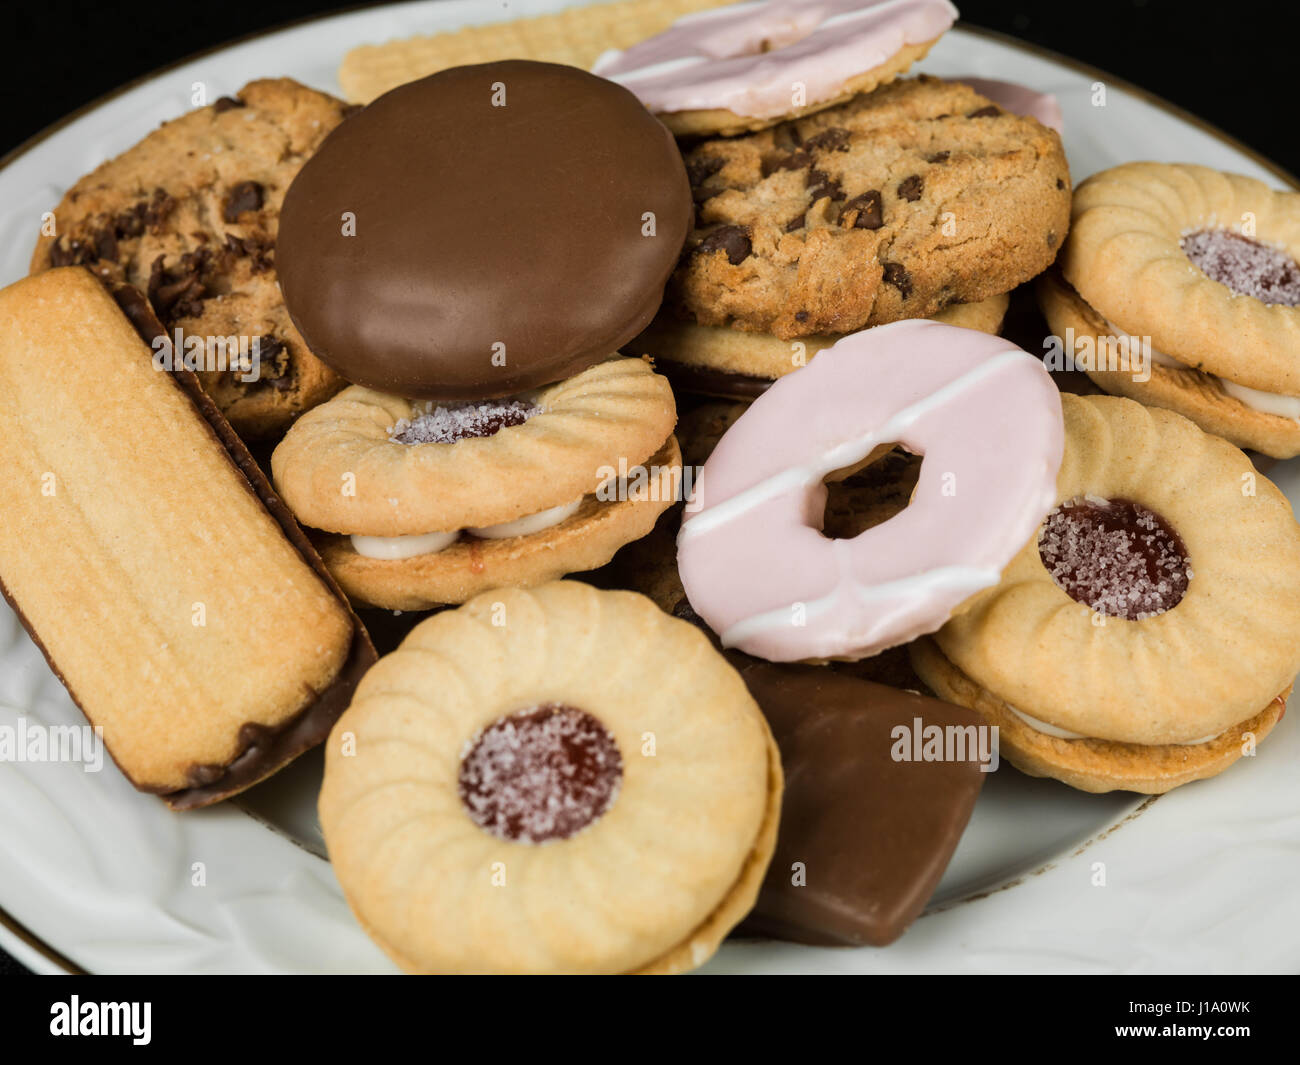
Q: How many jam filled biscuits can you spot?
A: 4